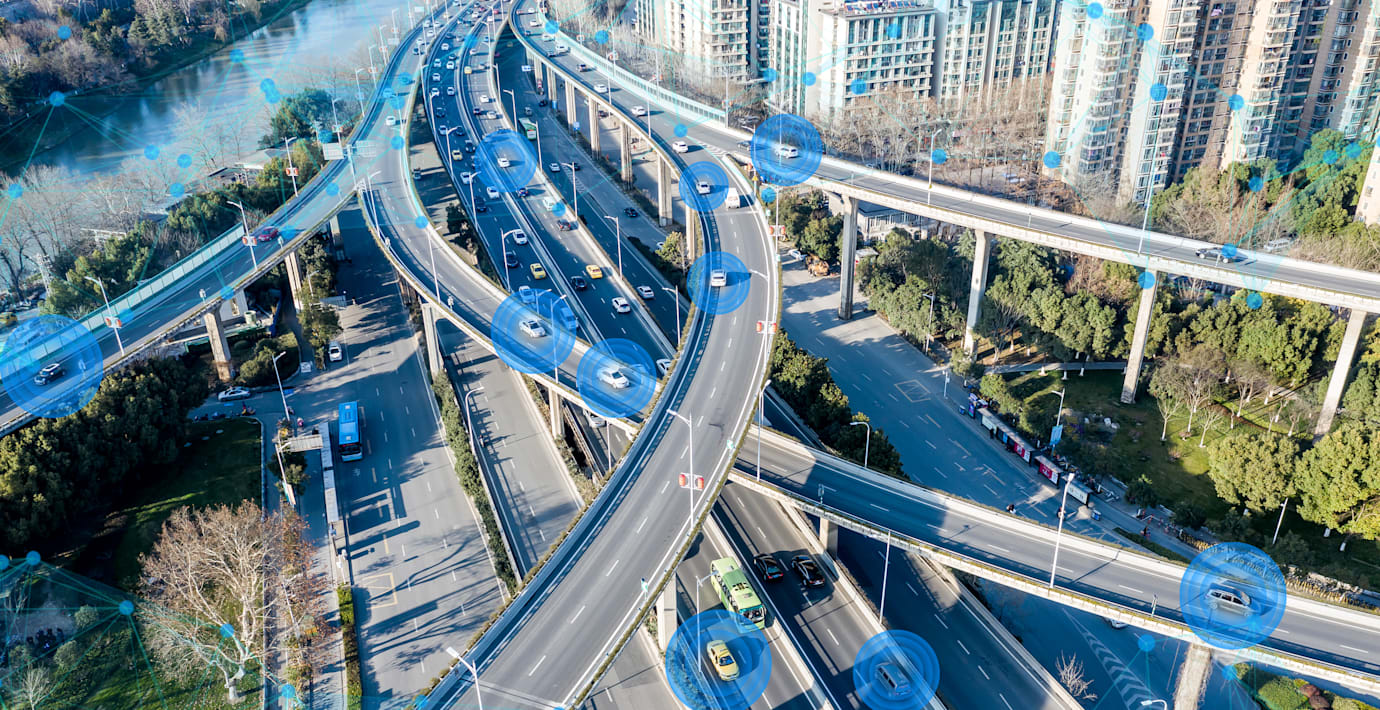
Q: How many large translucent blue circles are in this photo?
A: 10